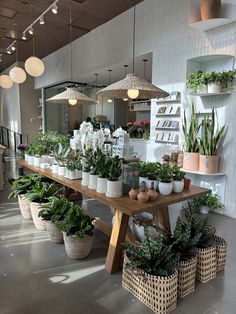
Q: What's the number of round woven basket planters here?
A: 4